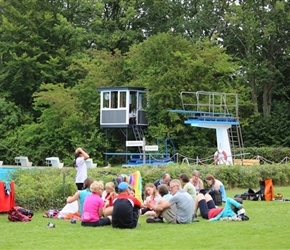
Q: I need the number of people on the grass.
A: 14